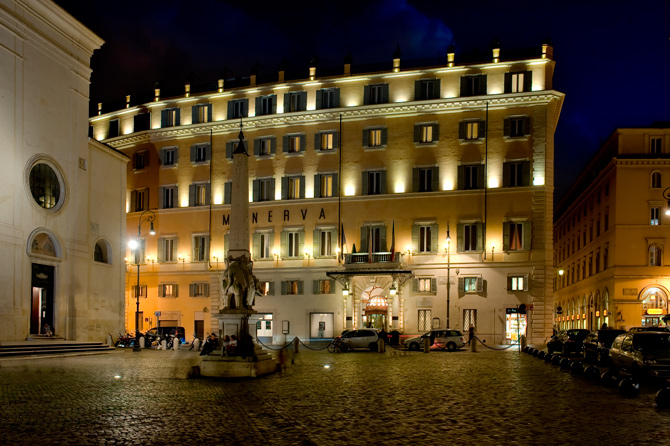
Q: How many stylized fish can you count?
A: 0